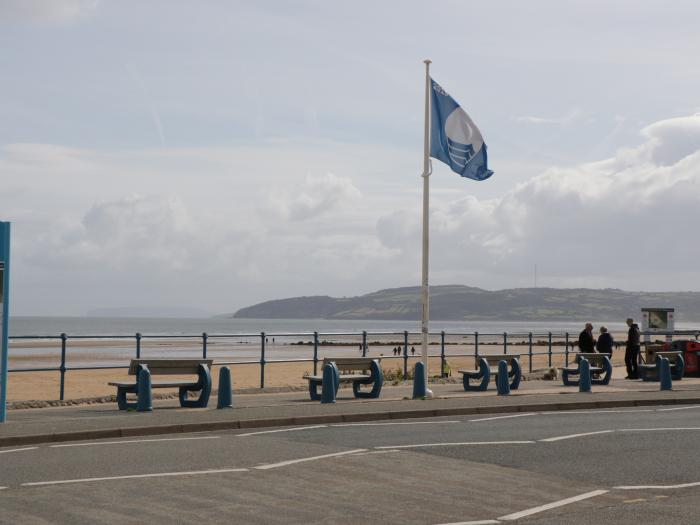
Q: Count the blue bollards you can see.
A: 7